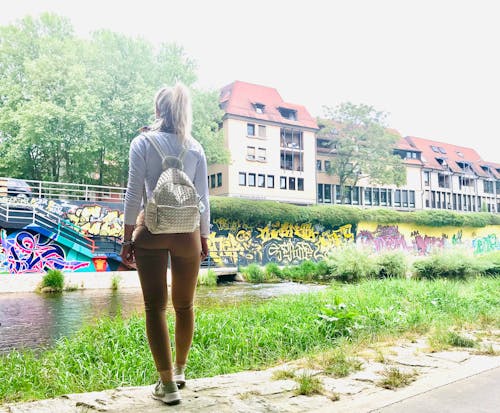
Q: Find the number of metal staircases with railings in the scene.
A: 1